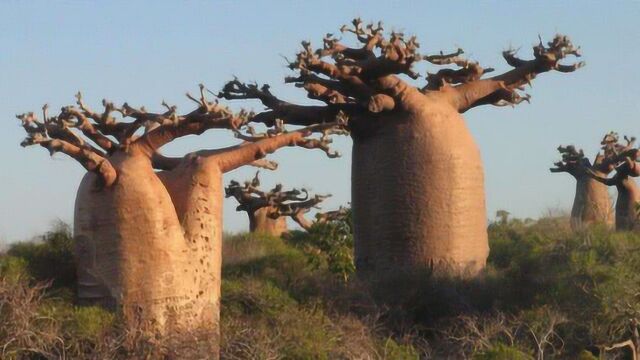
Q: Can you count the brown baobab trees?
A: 5